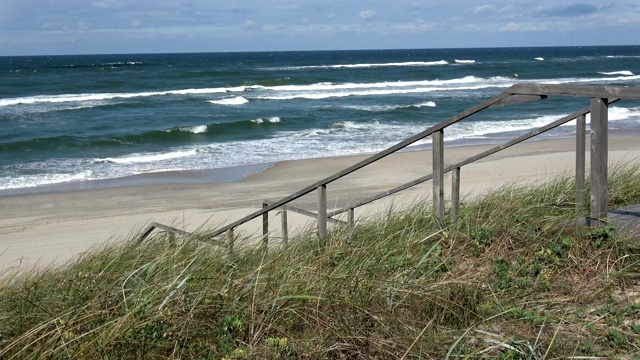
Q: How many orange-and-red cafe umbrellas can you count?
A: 0